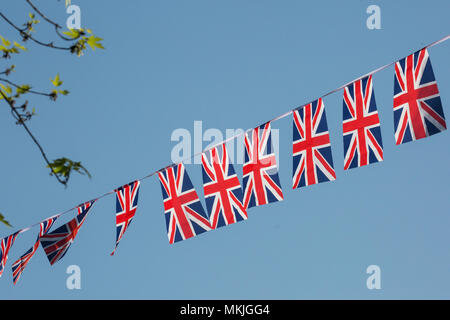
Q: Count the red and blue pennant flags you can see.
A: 10